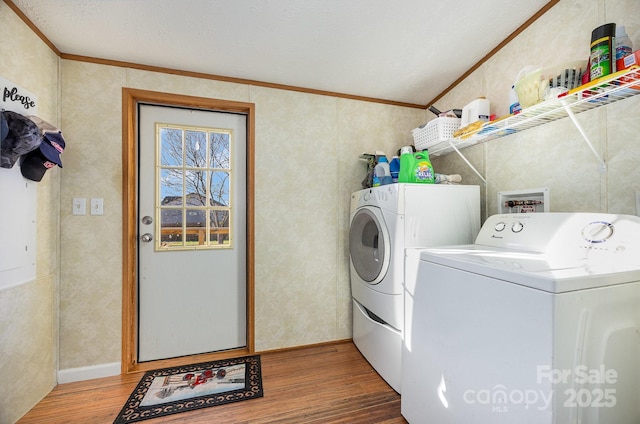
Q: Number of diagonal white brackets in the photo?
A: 2